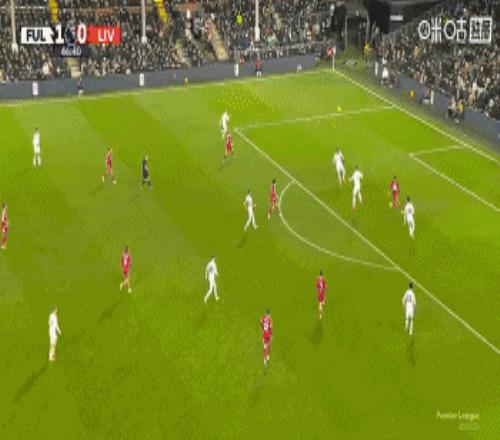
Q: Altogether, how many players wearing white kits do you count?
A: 9